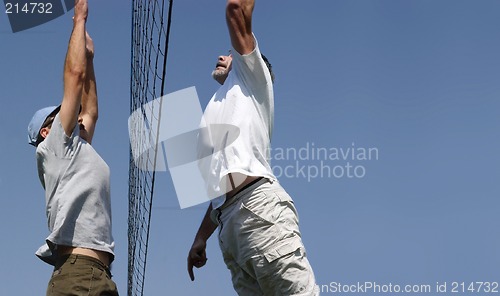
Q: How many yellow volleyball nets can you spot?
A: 0